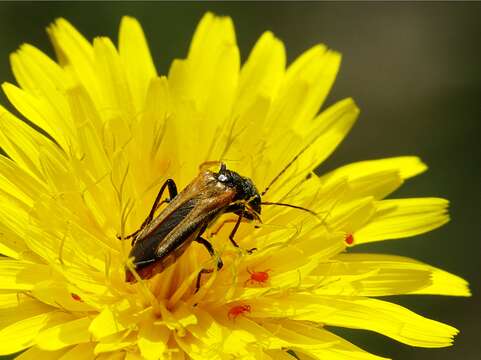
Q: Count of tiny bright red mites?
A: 4